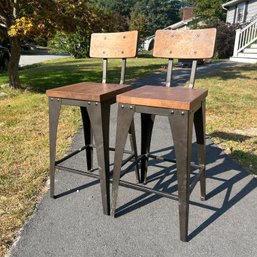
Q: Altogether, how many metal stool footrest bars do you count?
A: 8